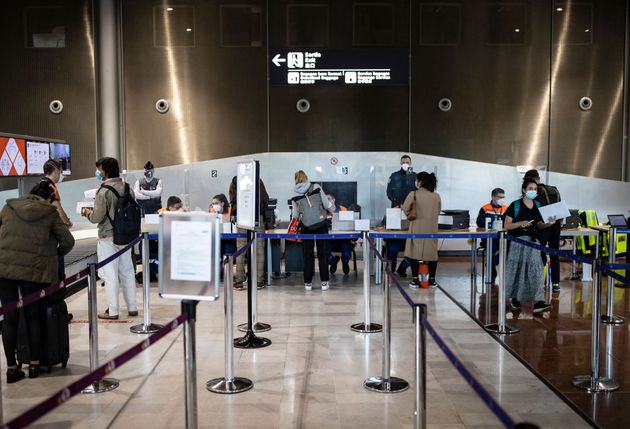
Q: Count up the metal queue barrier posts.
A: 11